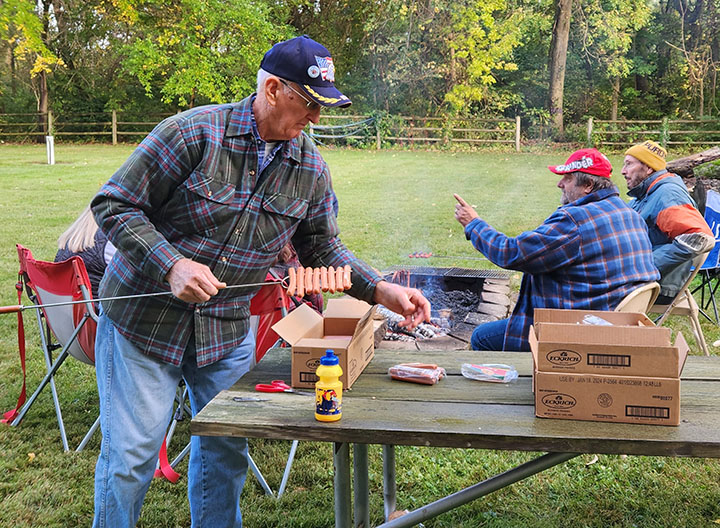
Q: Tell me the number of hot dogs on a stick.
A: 8